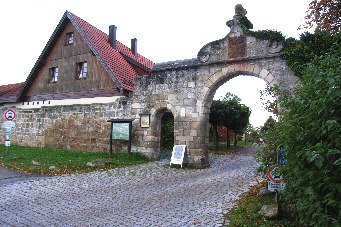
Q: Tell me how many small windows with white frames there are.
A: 3